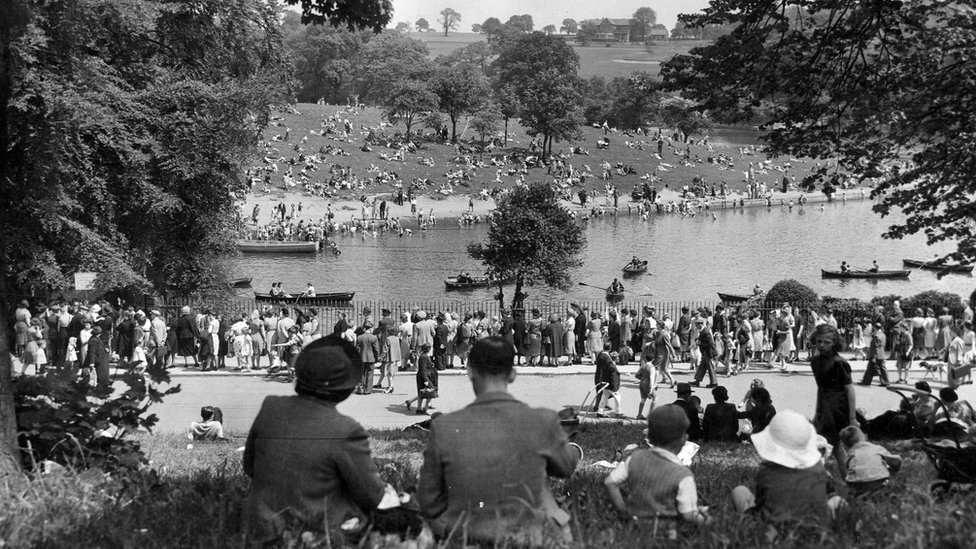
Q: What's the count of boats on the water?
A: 9